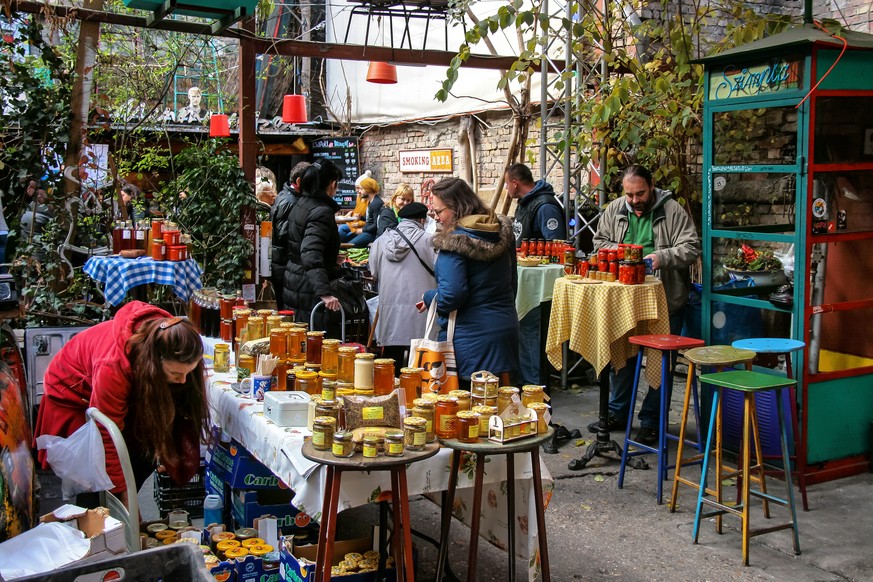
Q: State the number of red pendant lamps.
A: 3